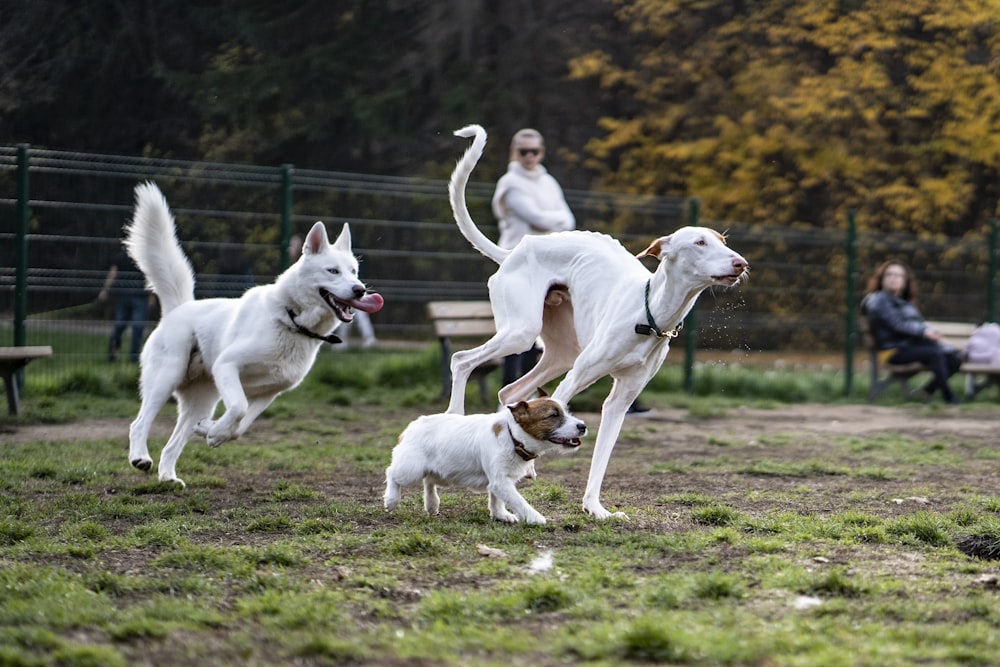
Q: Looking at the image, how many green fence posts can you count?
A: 5